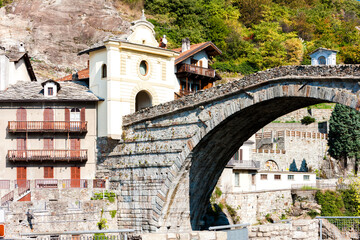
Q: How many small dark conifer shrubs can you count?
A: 2